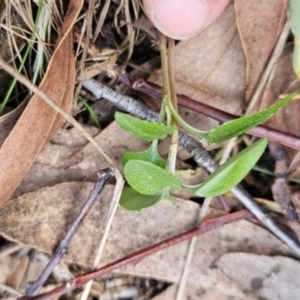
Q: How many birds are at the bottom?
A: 0